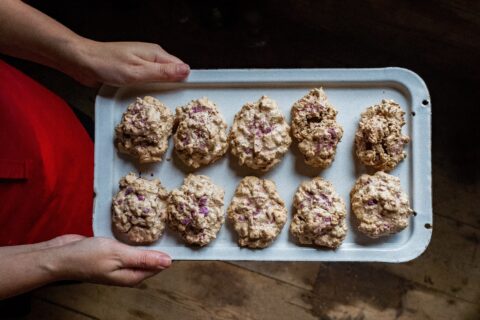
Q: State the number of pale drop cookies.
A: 10